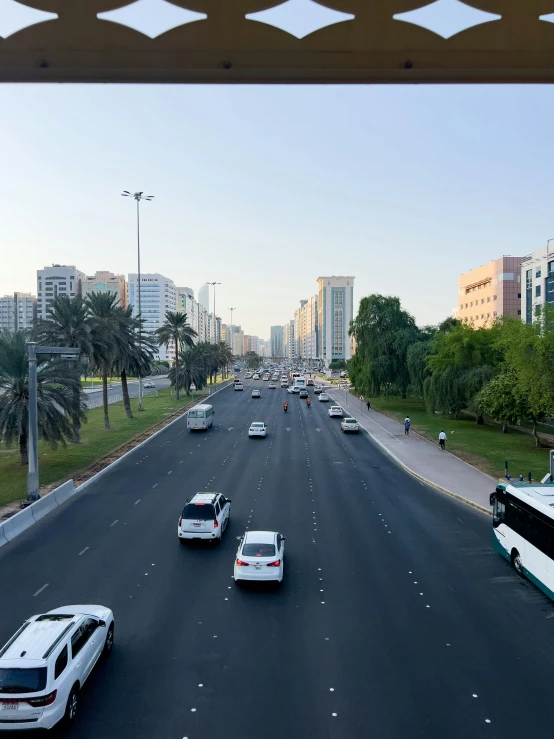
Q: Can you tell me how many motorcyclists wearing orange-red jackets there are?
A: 2